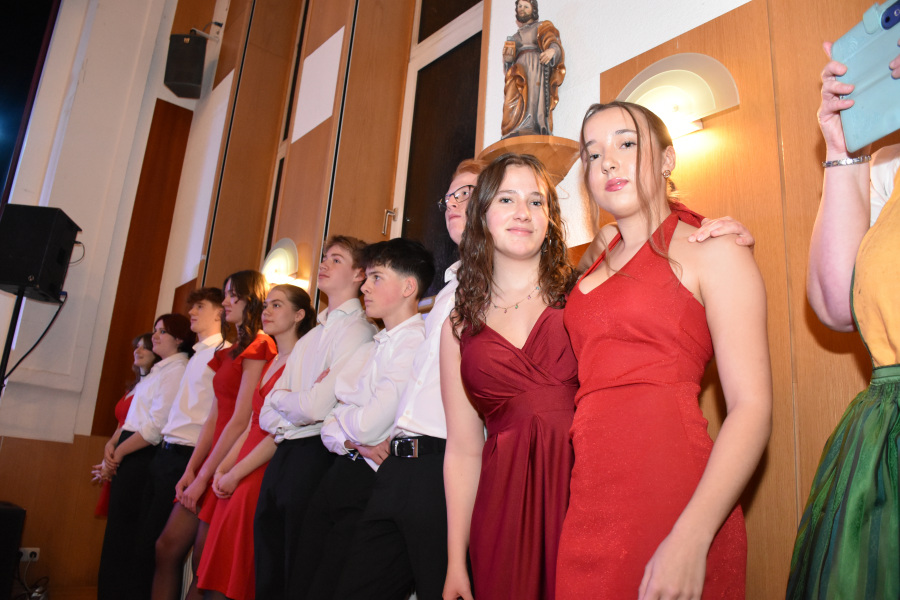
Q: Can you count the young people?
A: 10